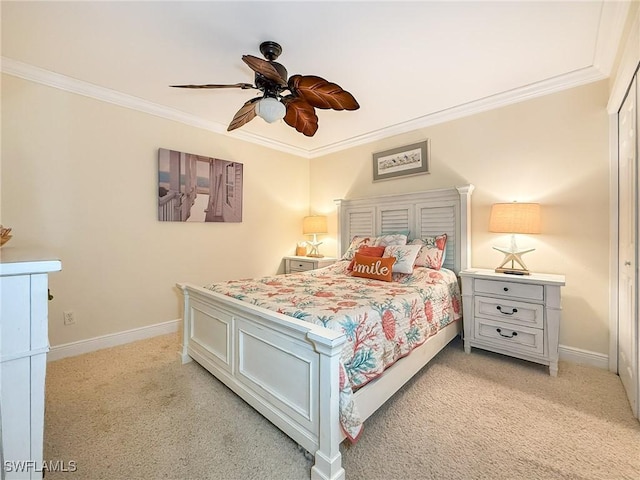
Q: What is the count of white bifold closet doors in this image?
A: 1